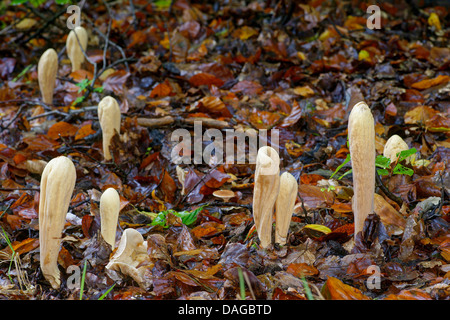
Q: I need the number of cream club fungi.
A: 9